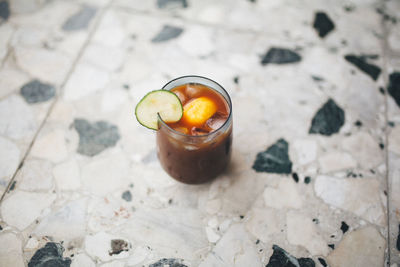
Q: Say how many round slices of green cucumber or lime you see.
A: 1